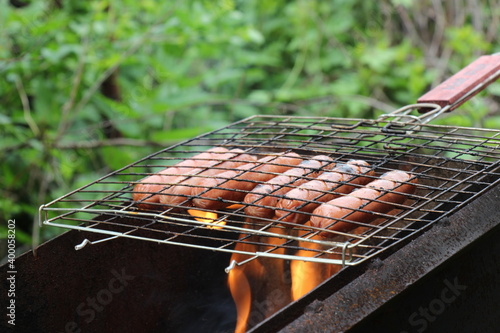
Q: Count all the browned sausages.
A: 6